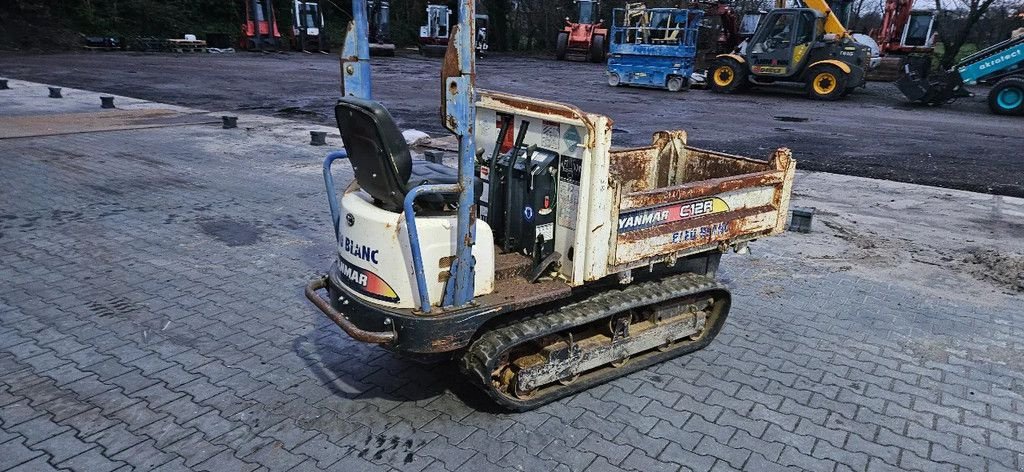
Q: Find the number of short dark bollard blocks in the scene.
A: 7